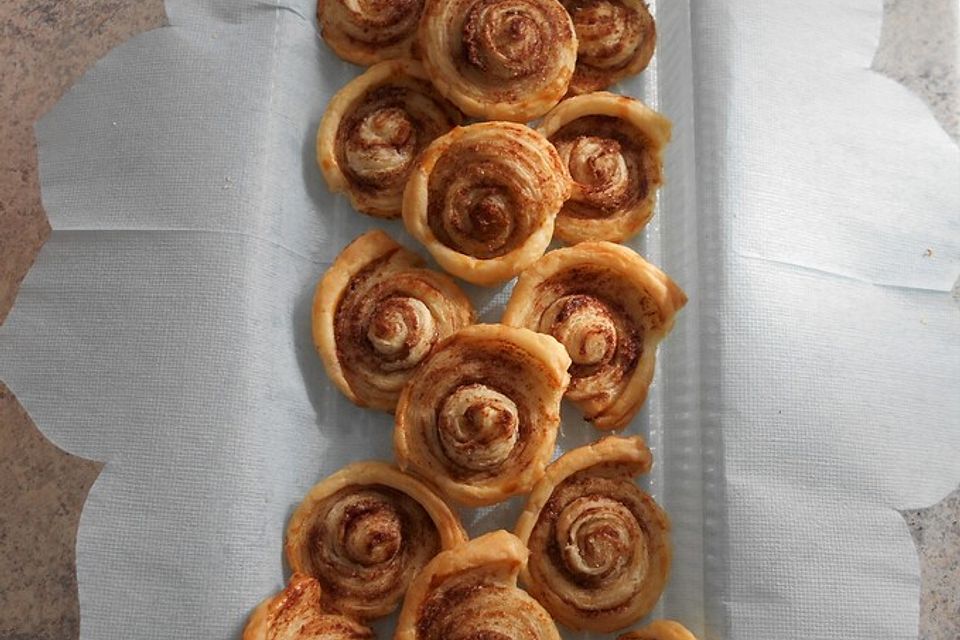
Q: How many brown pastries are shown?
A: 14